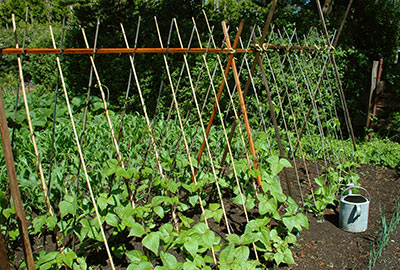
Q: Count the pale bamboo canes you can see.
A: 8